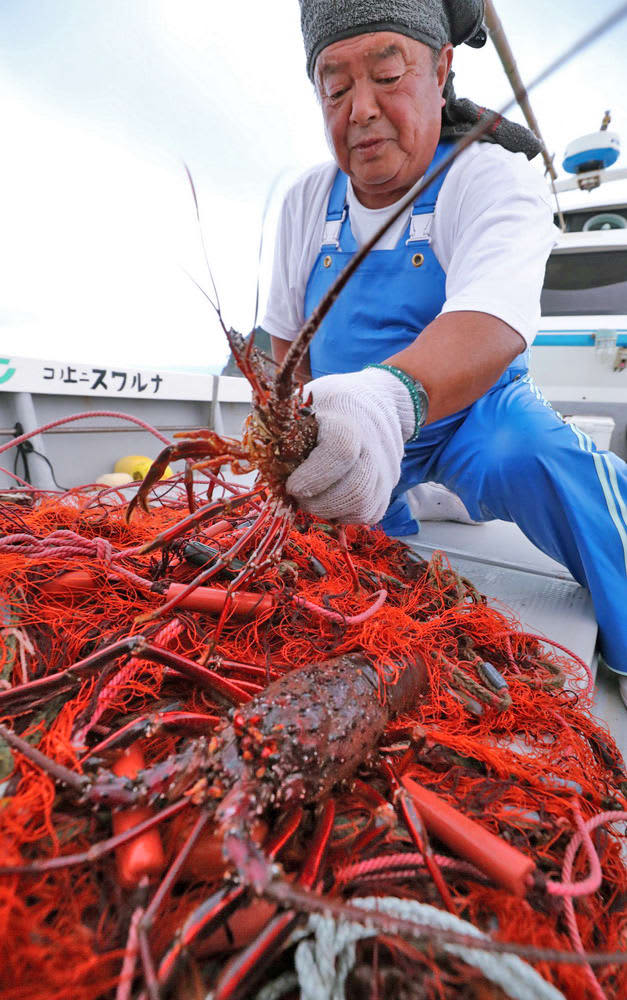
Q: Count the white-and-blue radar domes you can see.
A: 1